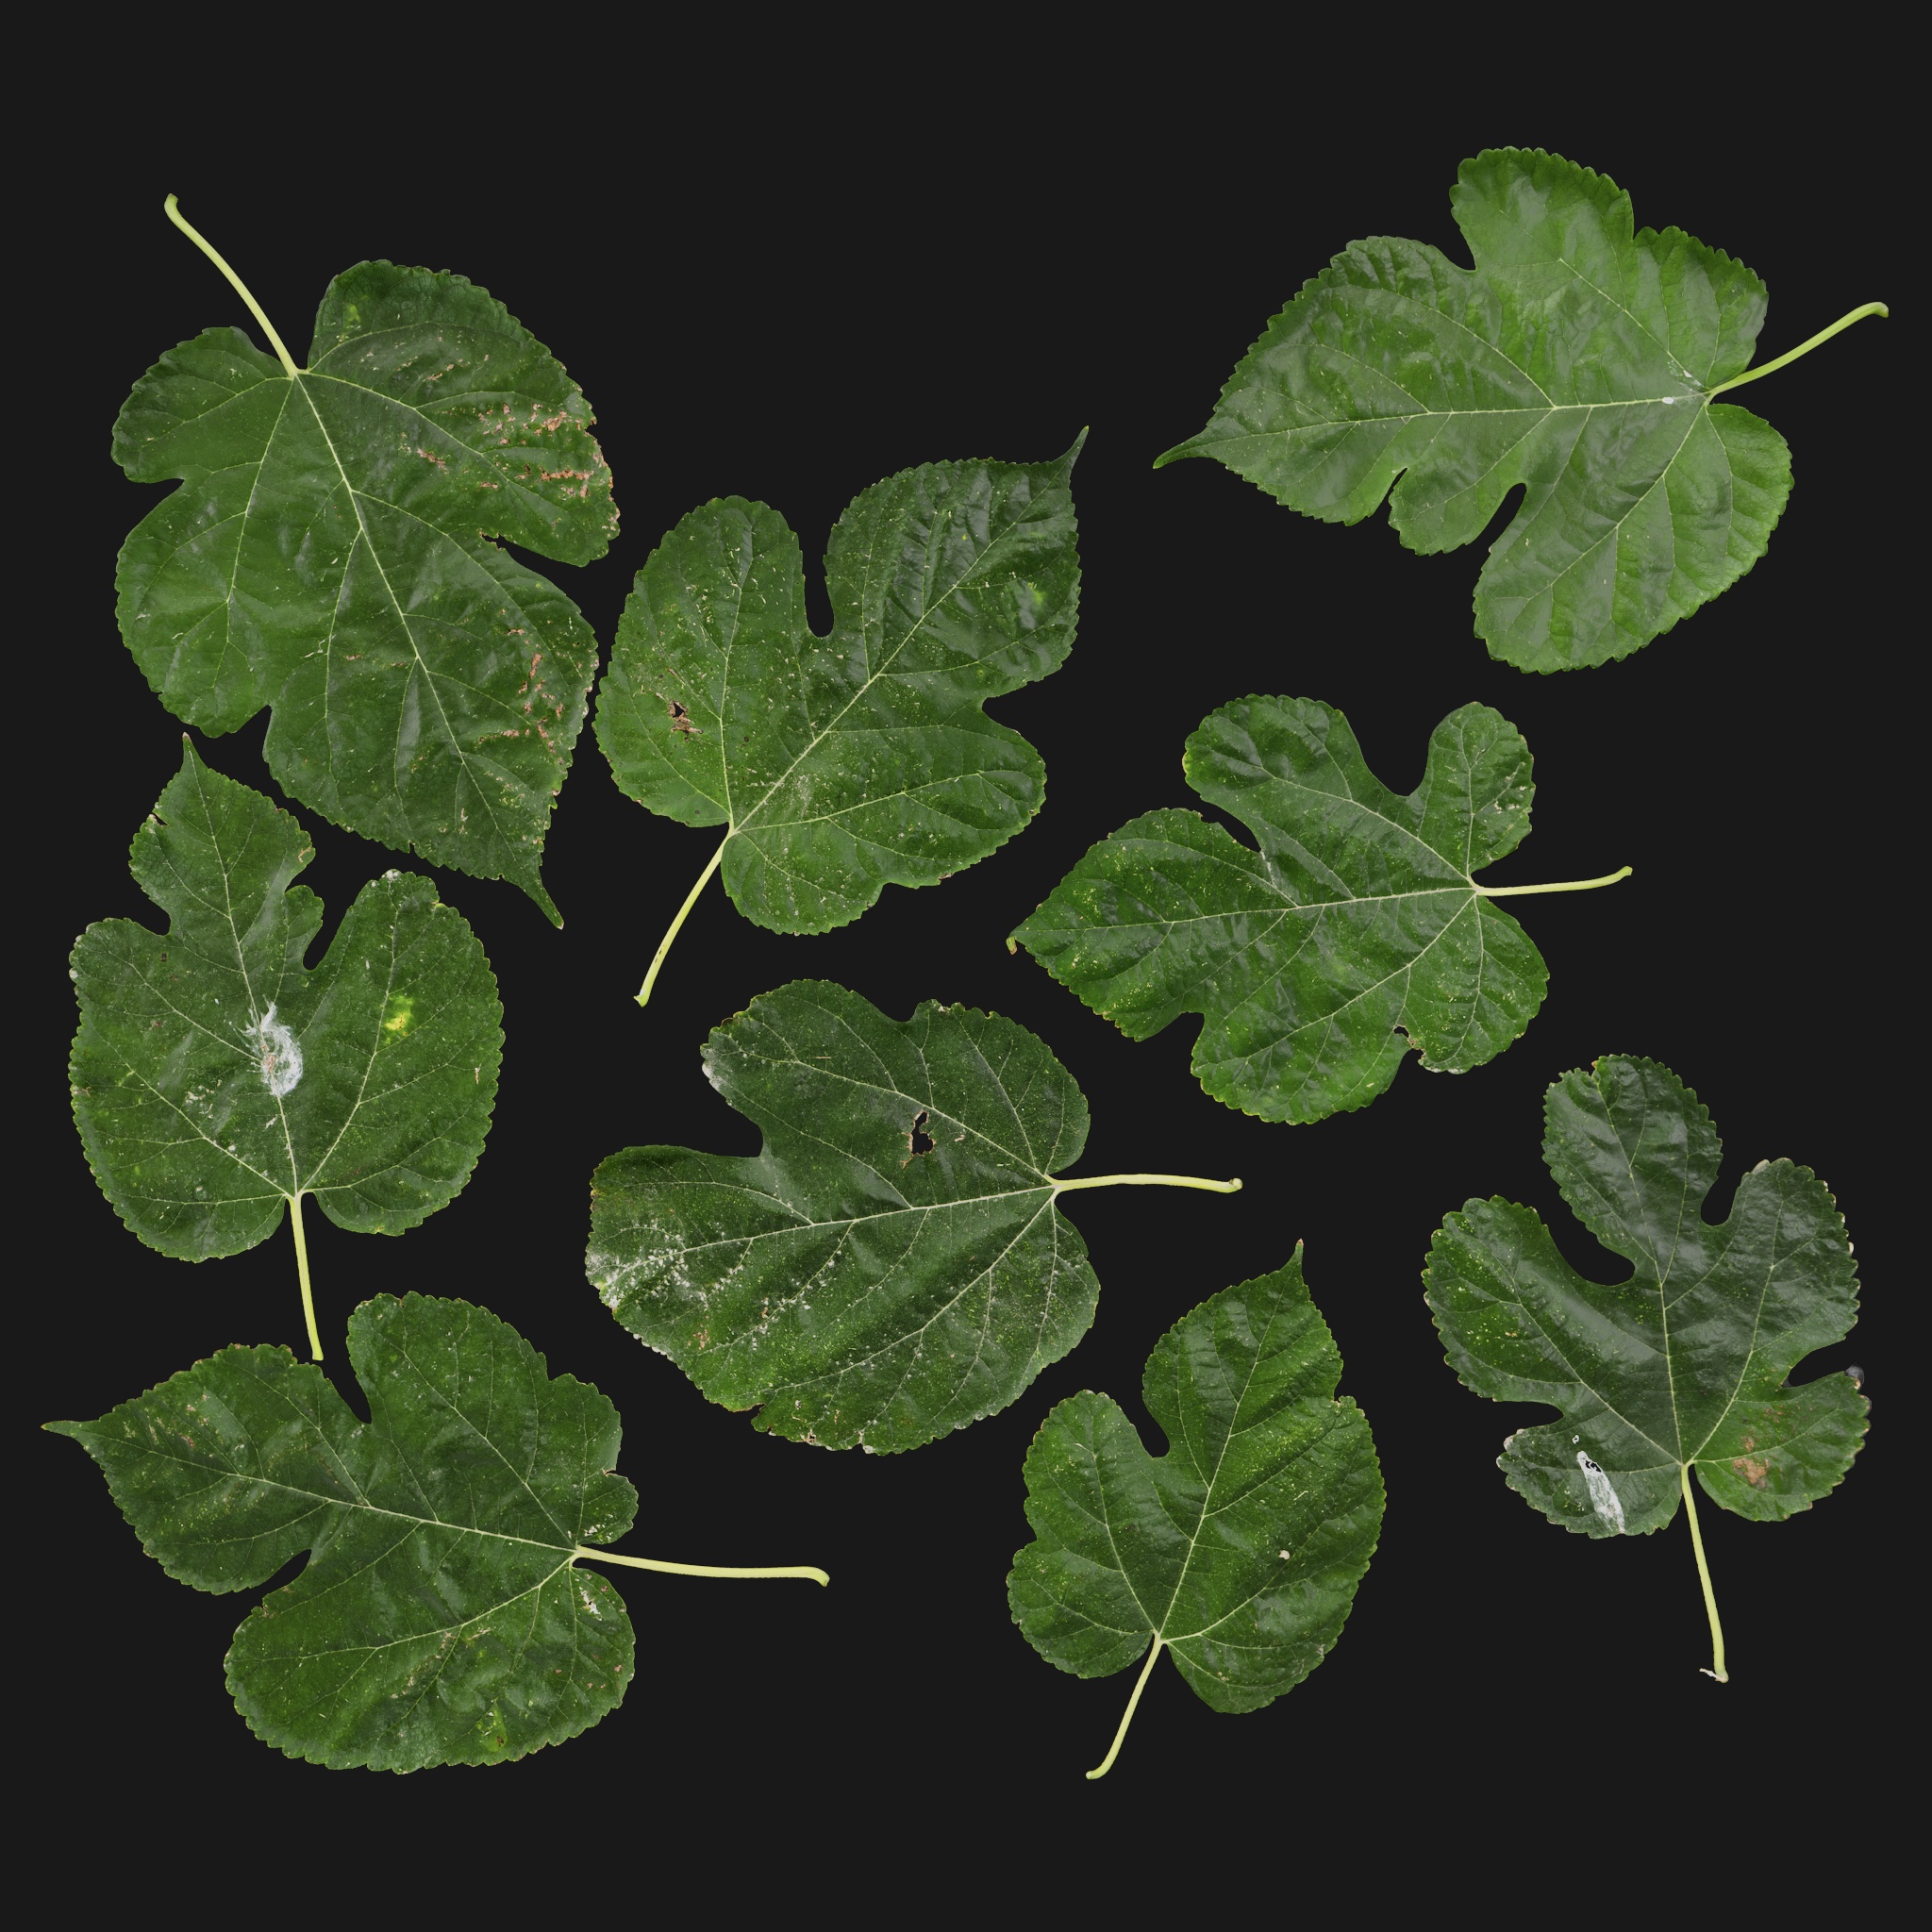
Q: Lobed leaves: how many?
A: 9